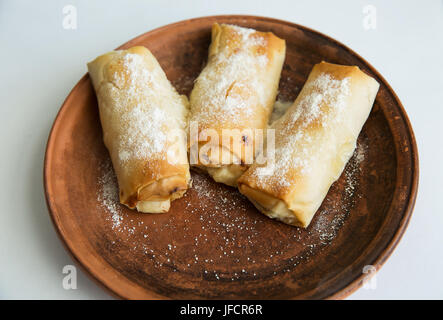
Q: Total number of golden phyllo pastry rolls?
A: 3